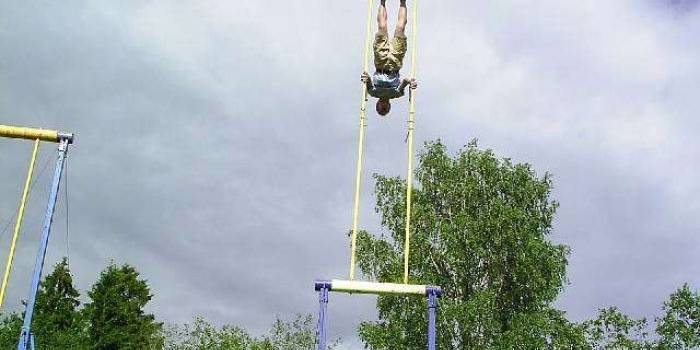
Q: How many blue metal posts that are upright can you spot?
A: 3